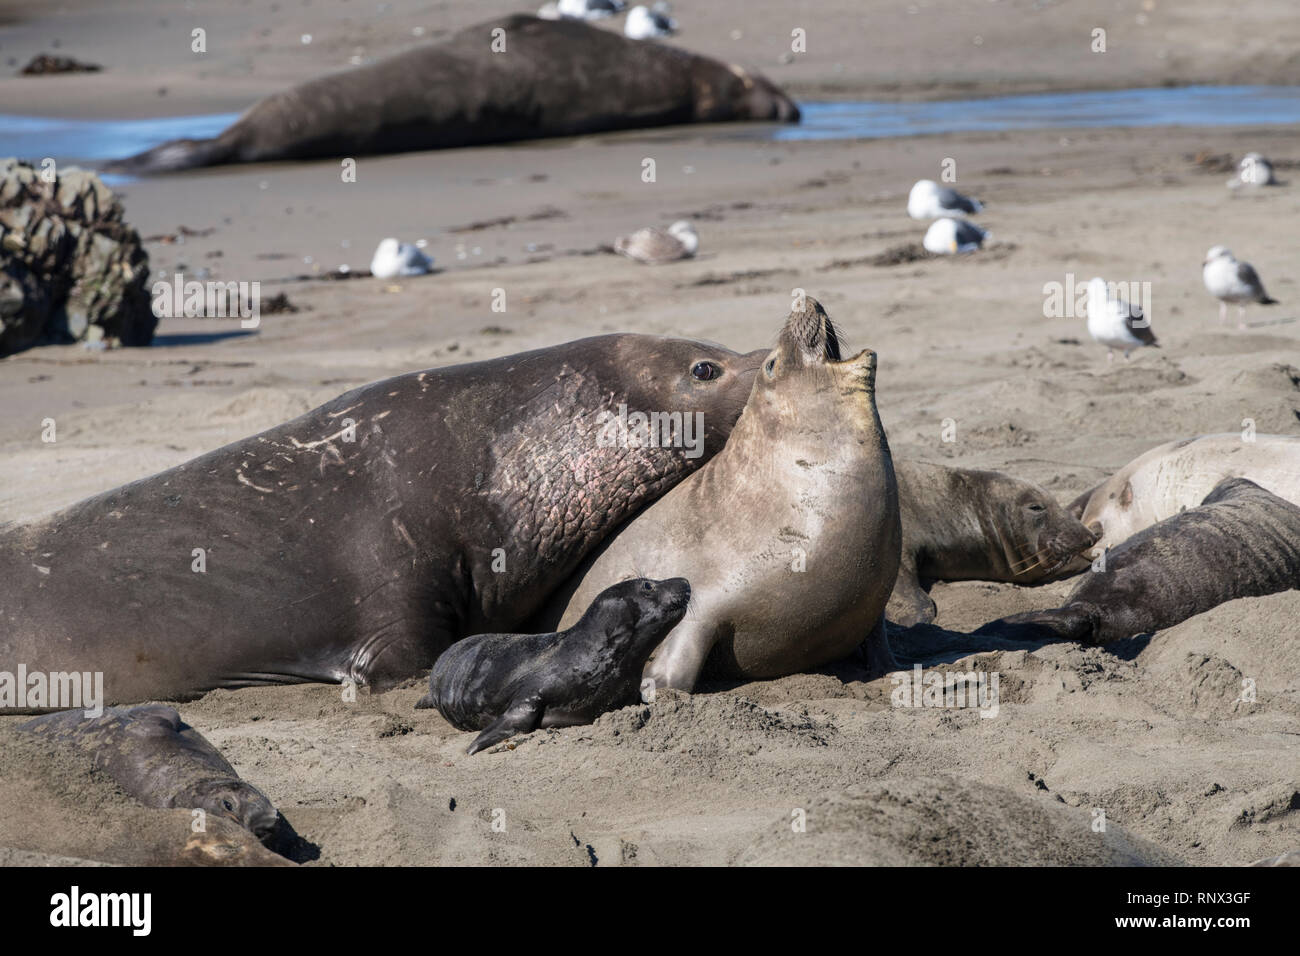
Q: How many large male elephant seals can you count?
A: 2